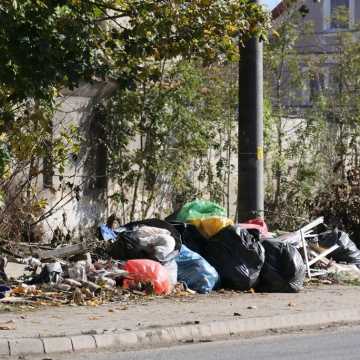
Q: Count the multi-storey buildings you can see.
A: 1